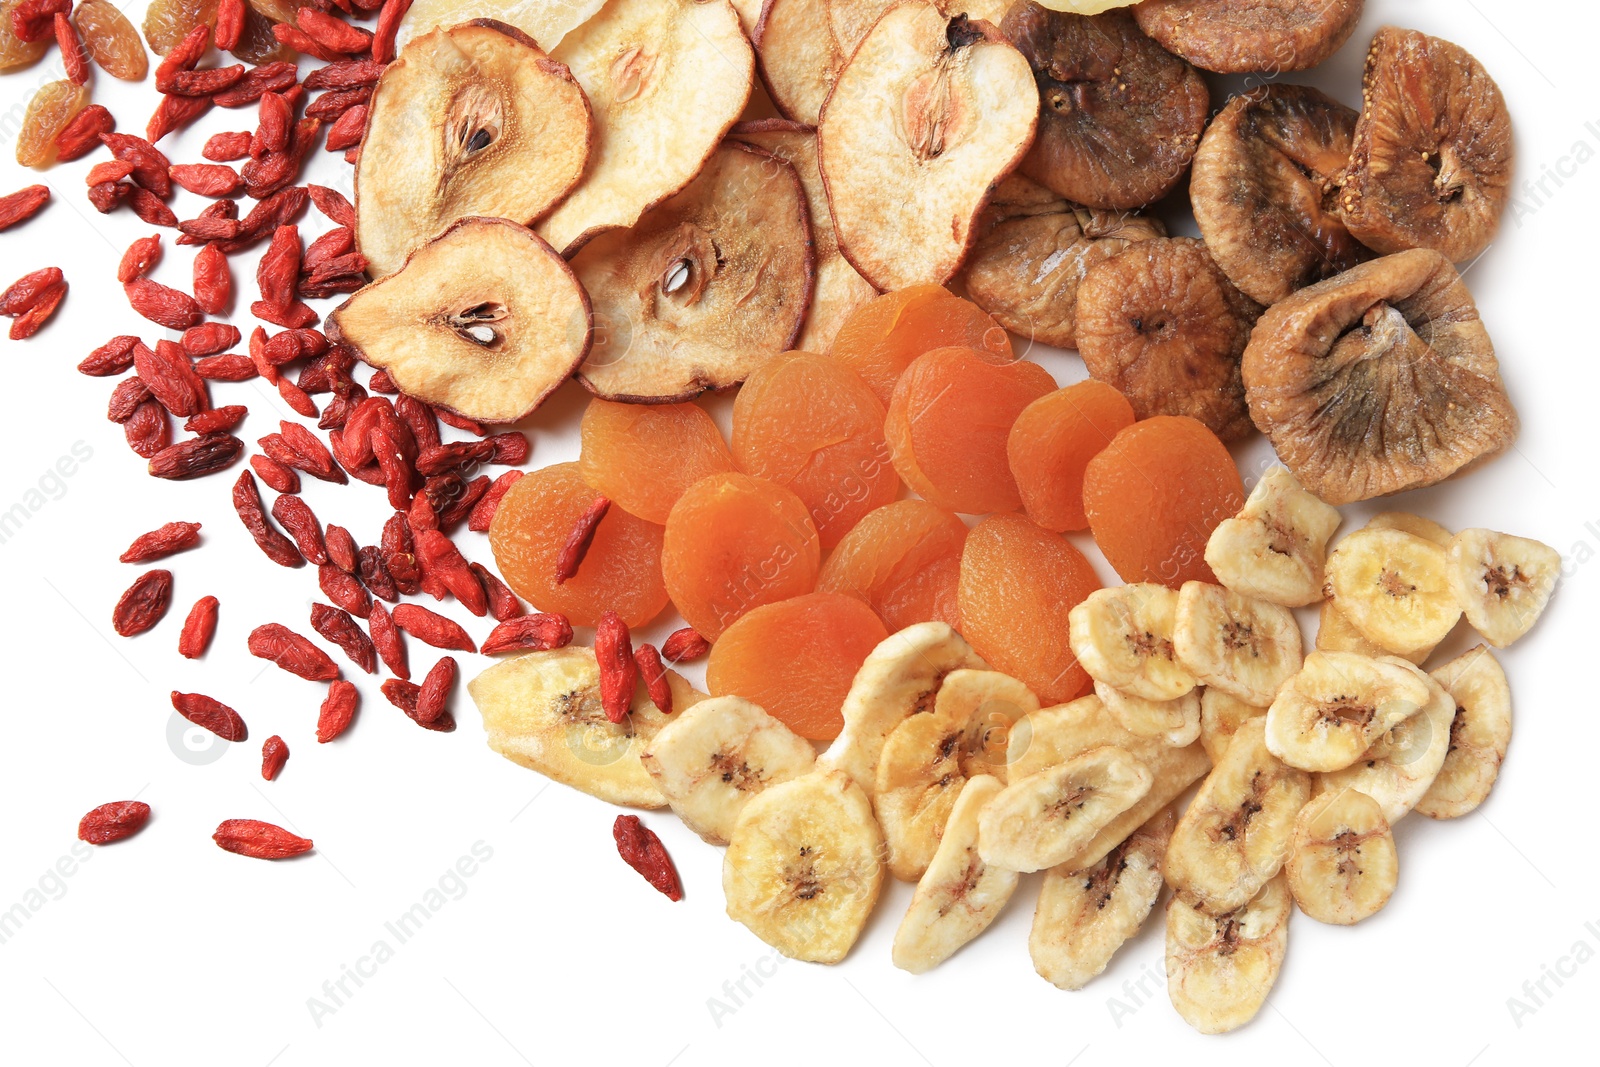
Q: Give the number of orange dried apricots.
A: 11